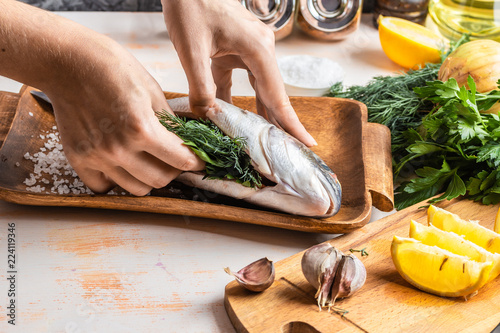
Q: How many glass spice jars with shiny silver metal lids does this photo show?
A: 2